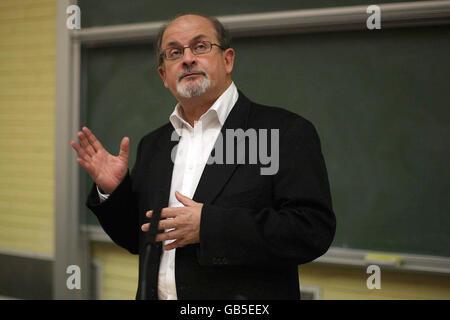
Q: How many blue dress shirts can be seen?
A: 0